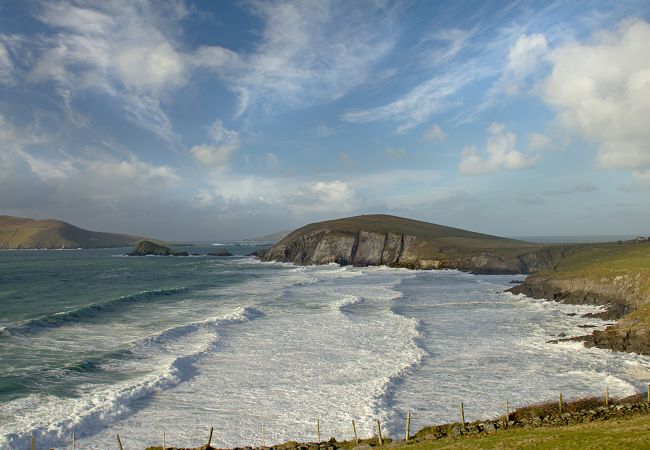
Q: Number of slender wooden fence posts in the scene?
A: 15